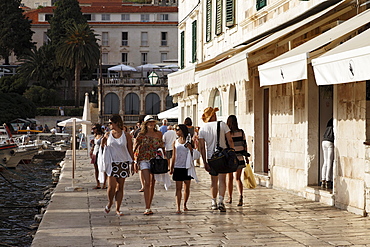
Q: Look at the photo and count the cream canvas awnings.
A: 4